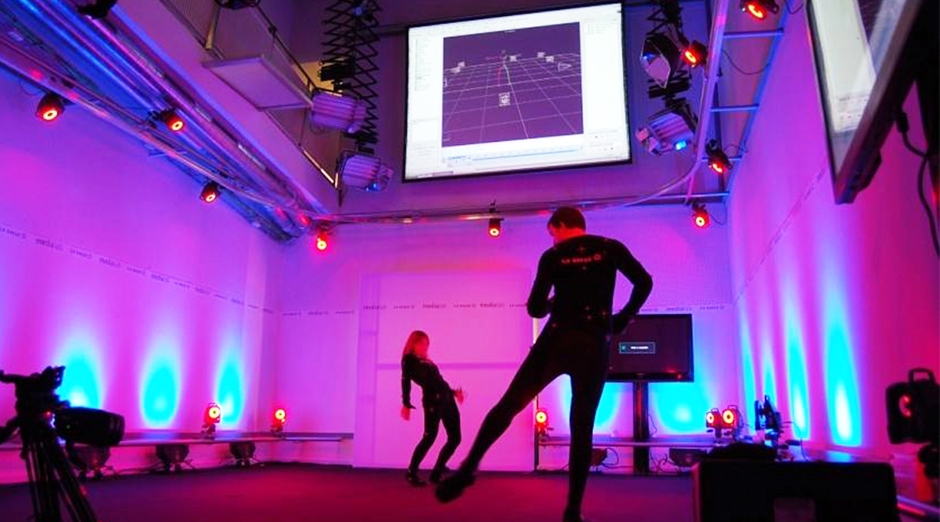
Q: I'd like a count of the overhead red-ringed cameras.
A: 9